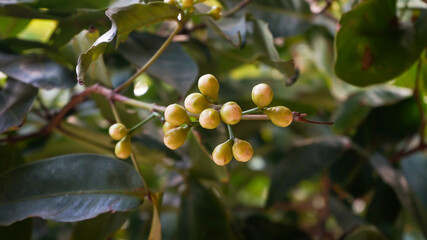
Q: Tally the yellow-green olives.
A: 13